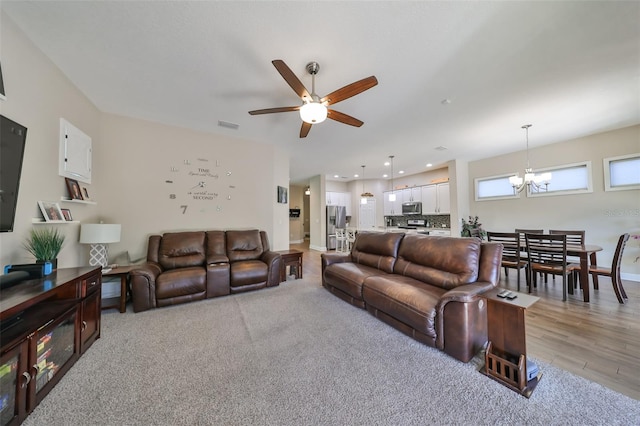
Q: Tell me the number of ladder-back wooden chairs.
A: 5